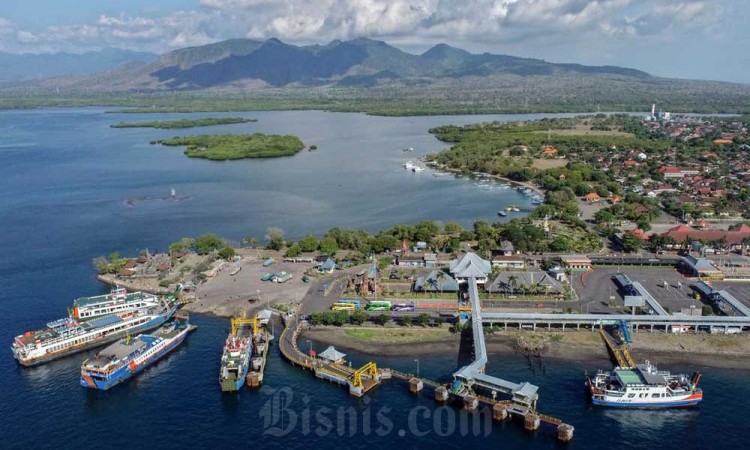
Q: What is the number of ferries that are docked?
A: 5